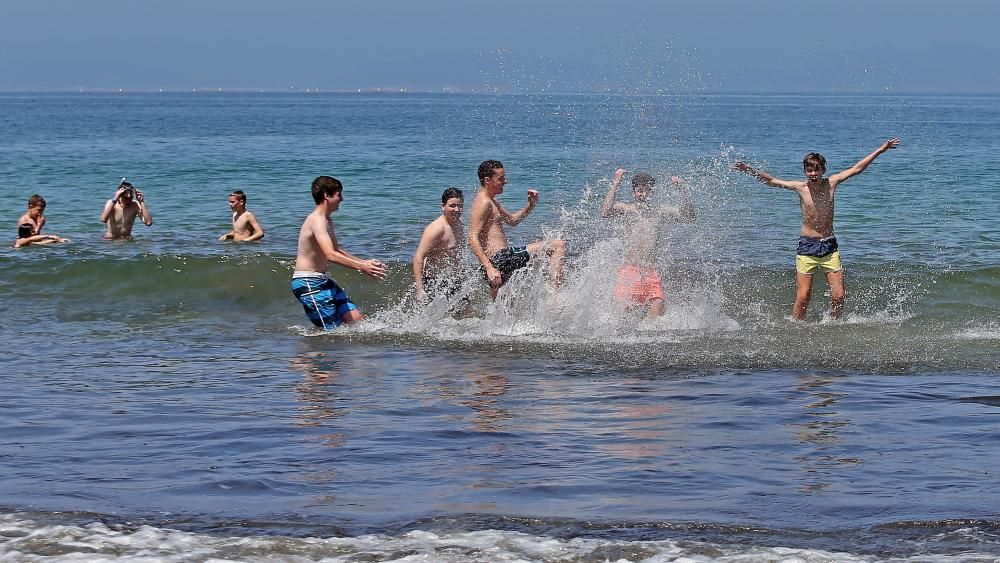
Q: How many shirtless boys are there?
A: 9